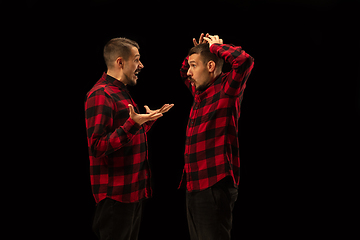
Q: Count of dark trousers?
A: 2